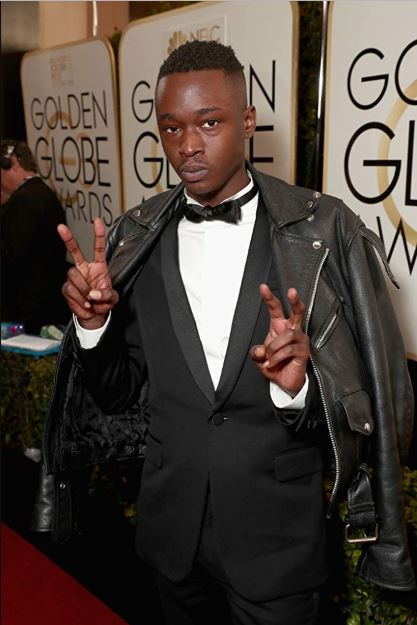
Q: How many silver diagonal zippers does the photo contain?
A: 2